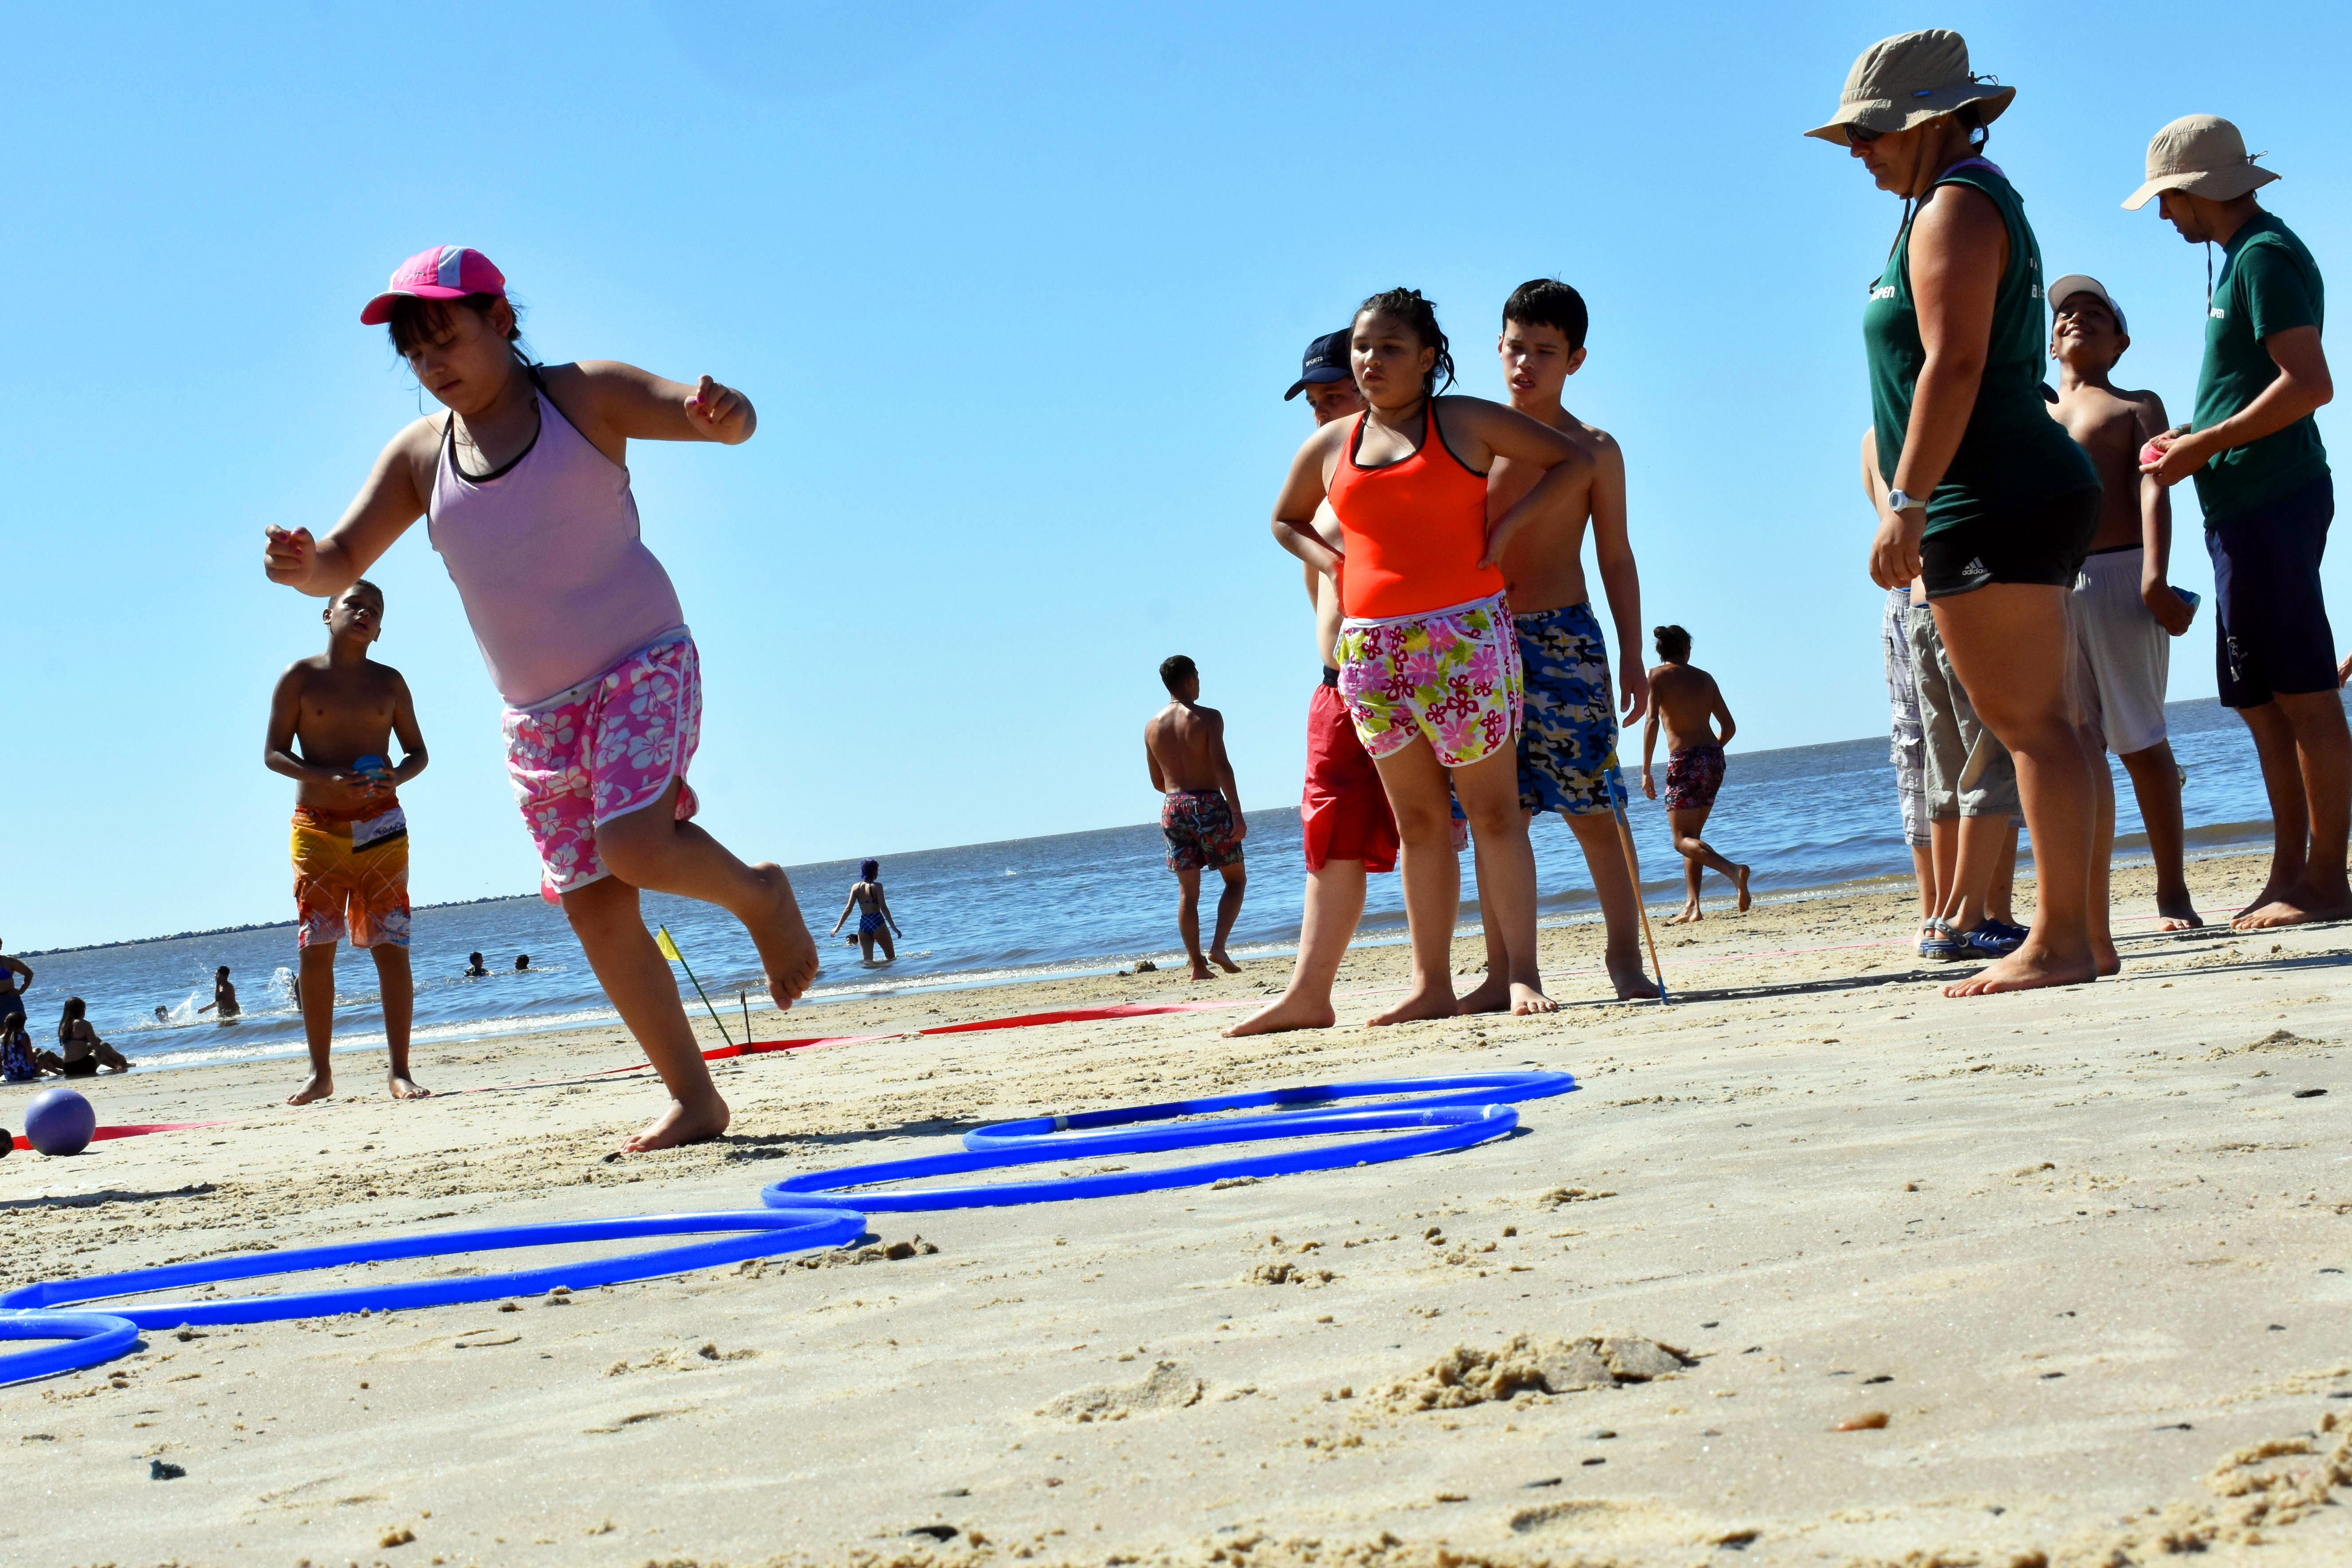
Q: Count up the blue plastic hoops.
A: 4